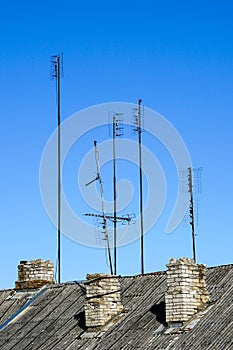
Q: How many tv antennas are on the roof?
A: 5